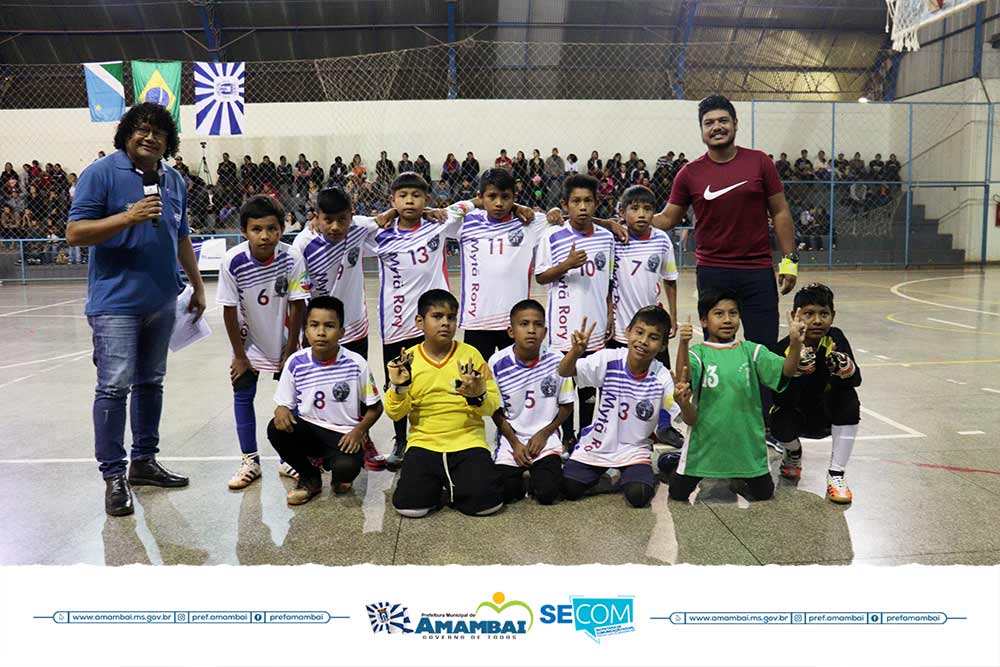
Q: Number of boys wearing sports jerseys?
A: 12